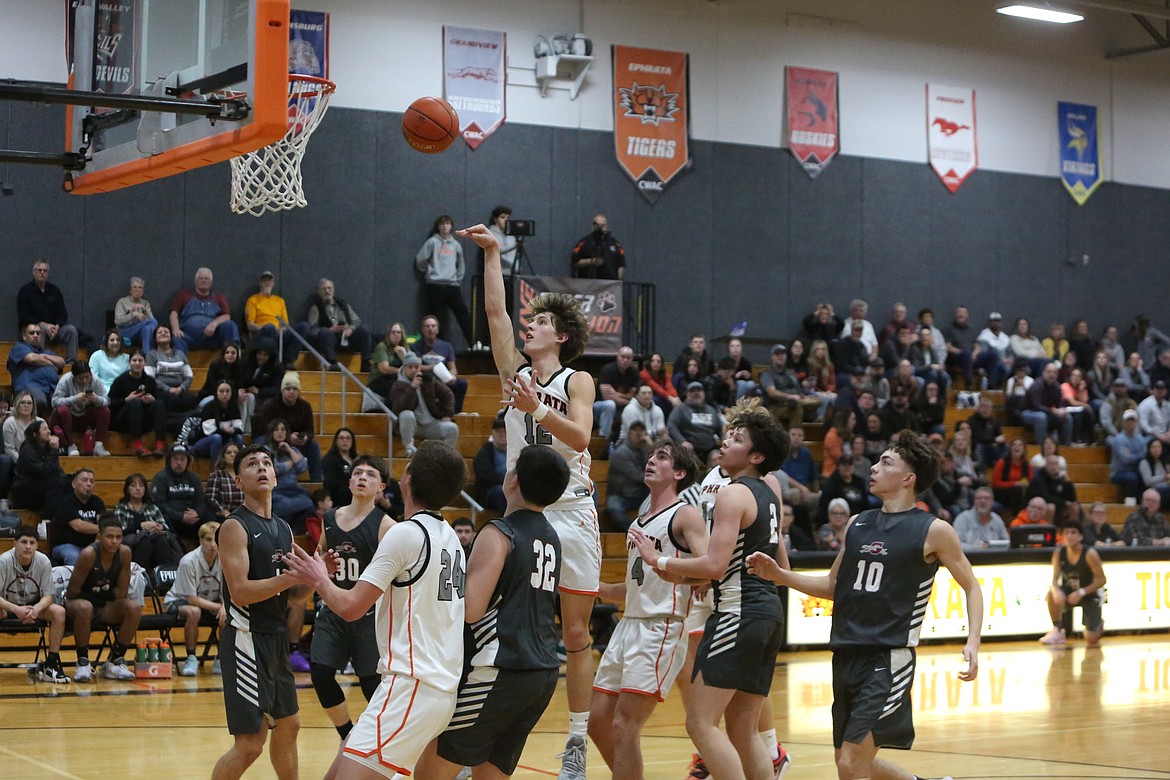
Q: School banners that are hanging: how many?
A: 7